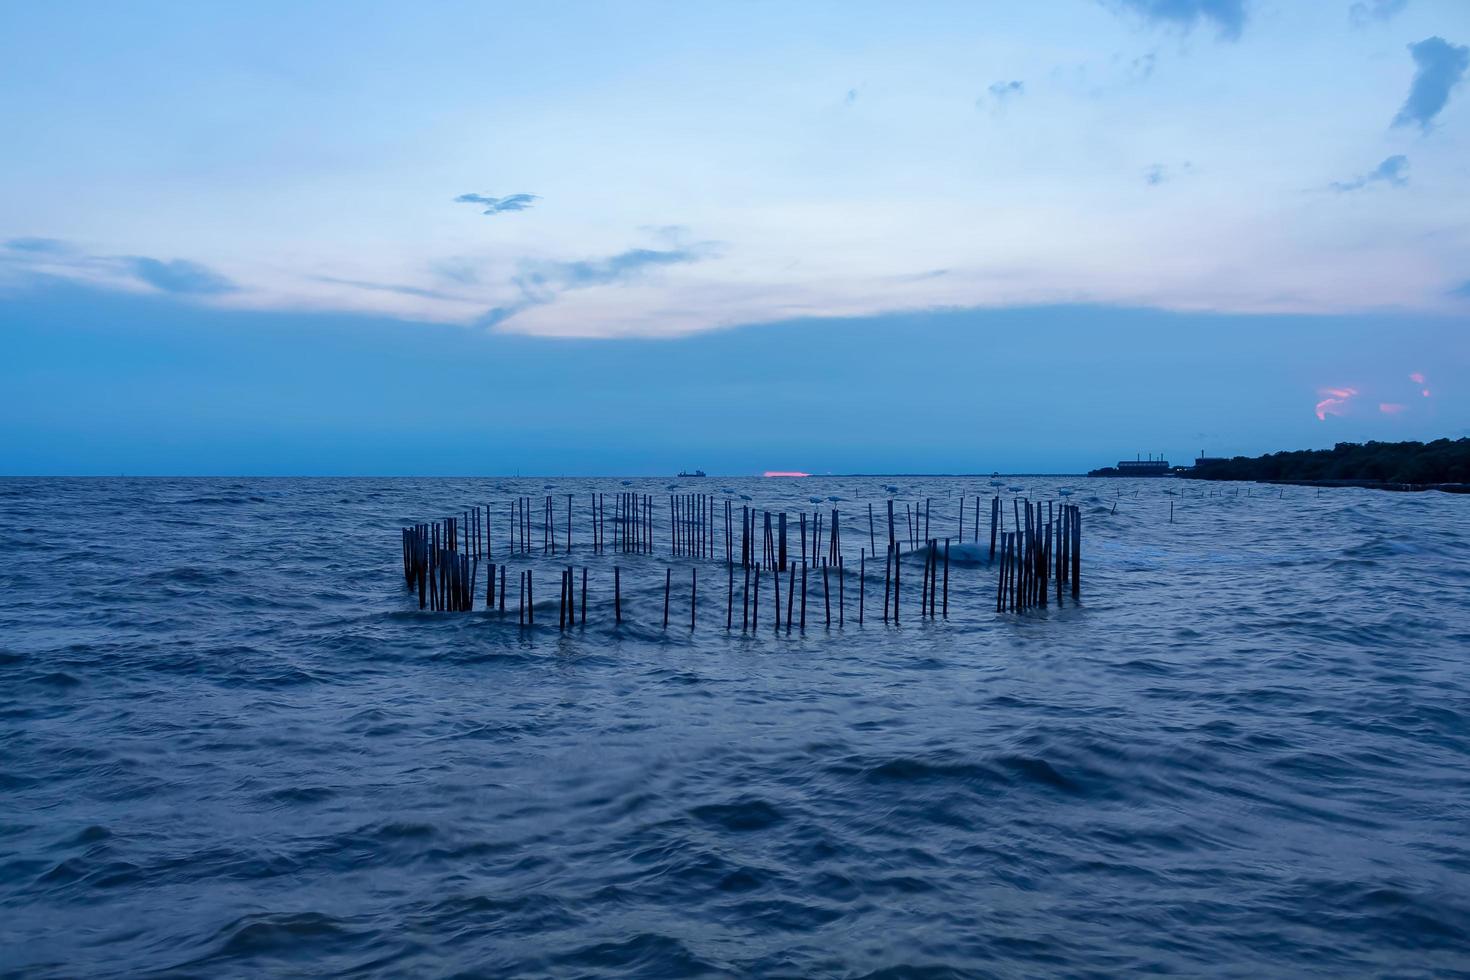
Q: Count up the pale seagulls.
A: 11